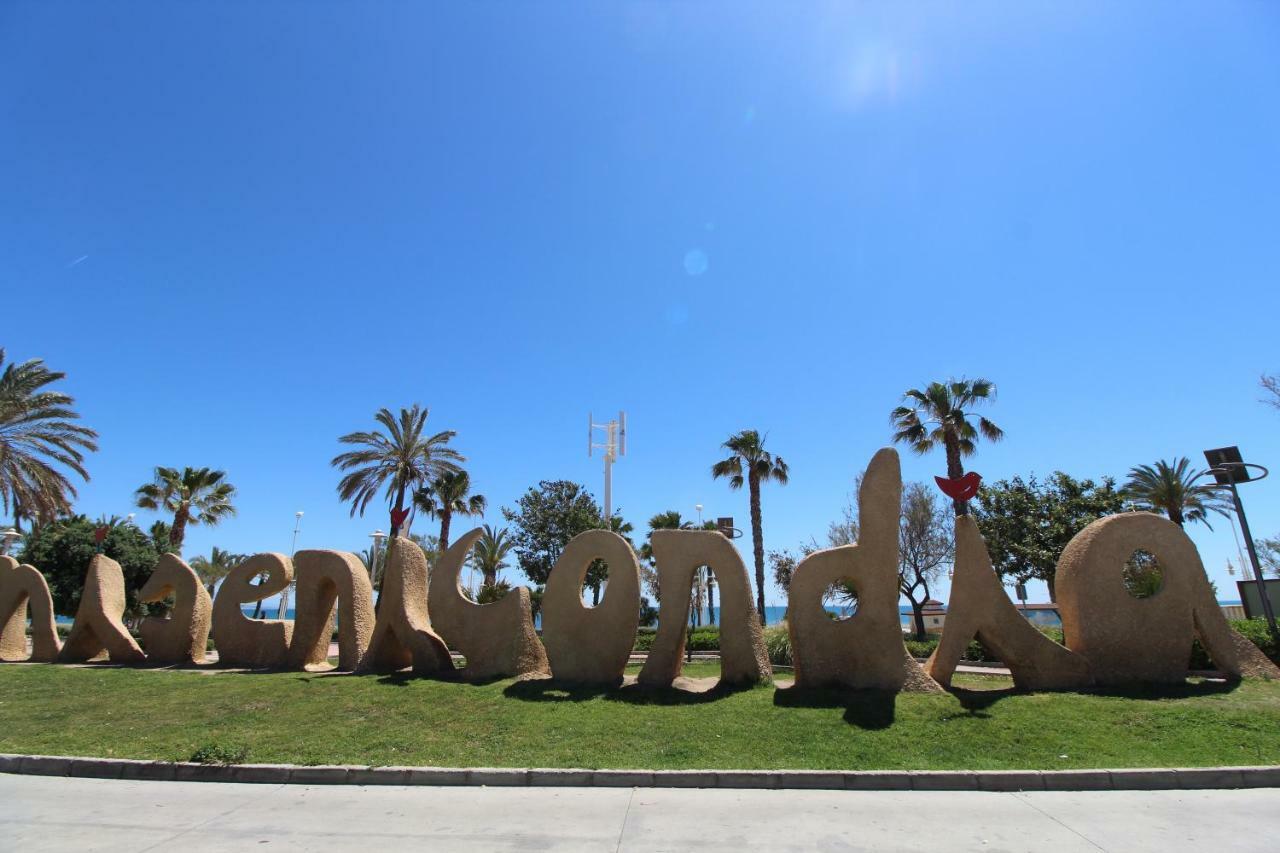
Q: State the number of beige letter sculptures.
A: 12